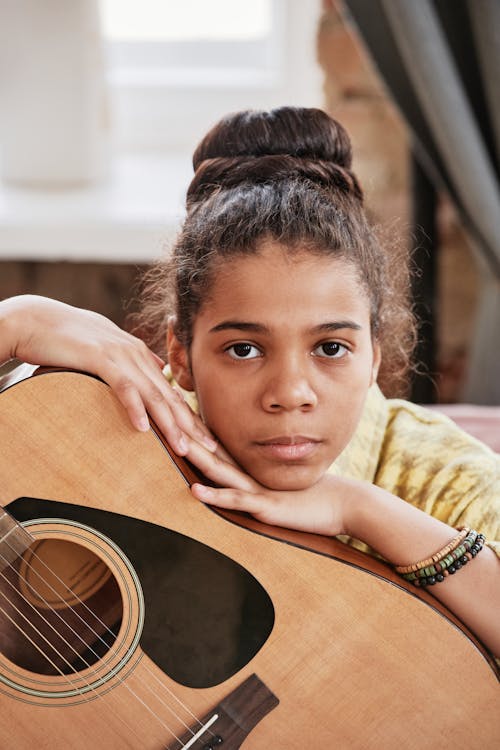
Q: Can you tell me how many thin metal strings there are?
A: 6